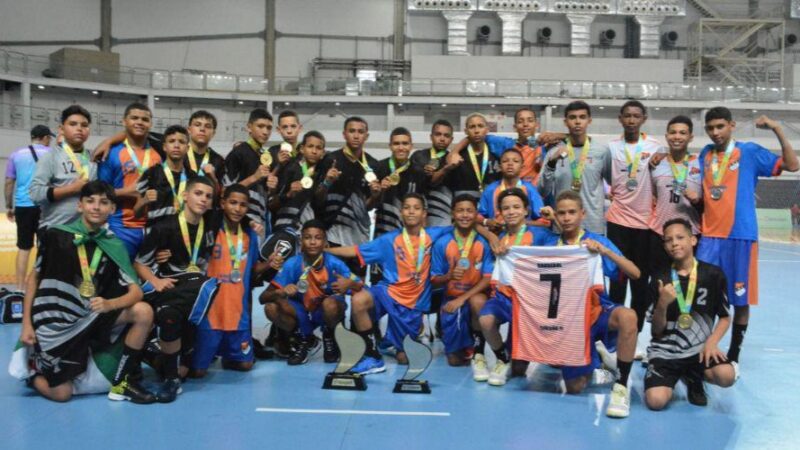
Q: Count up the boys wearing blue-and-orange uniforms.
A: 10